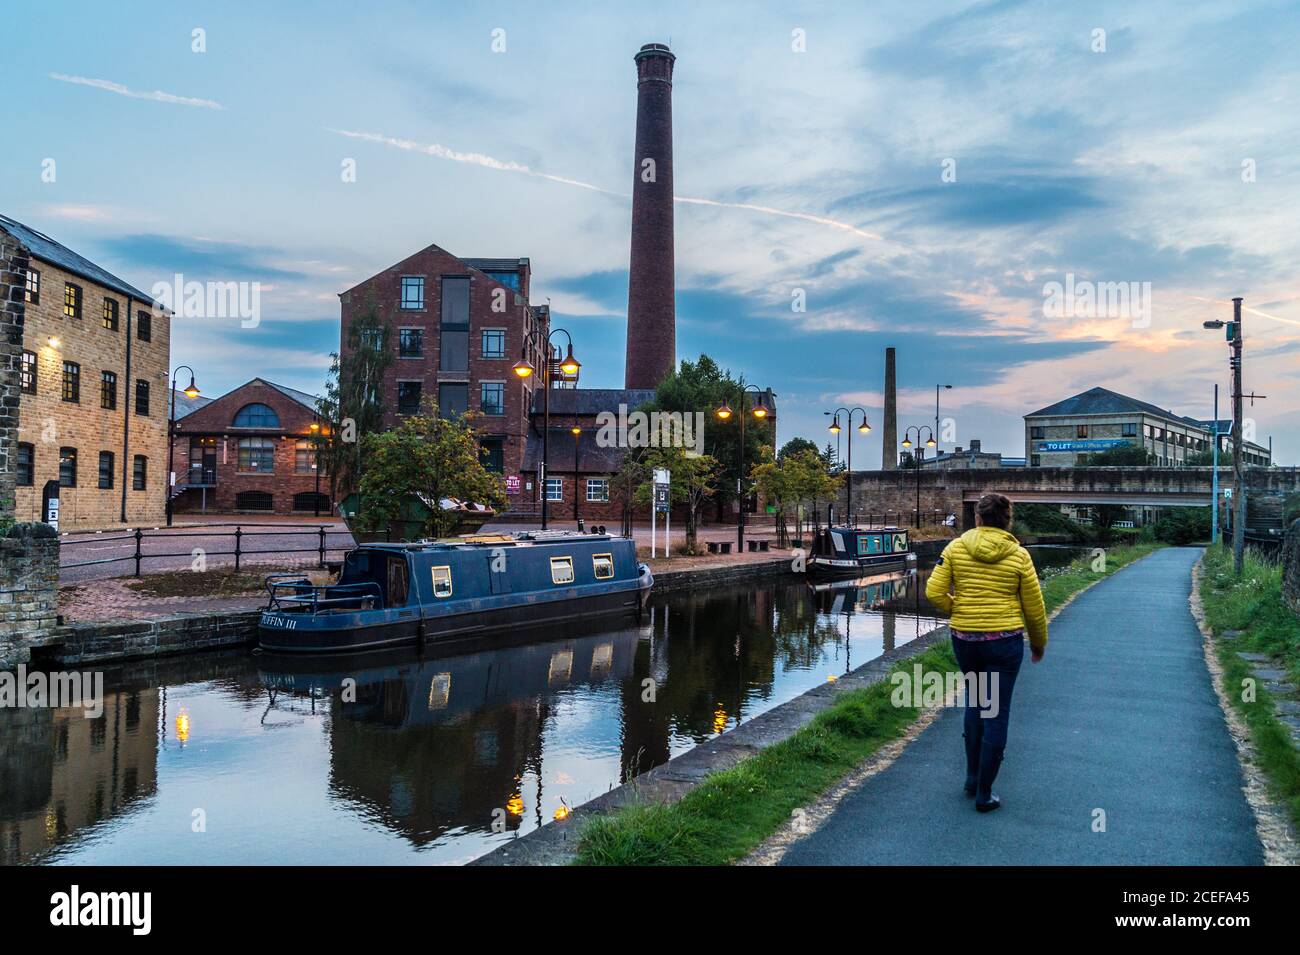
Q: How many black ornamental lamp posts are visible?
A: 7